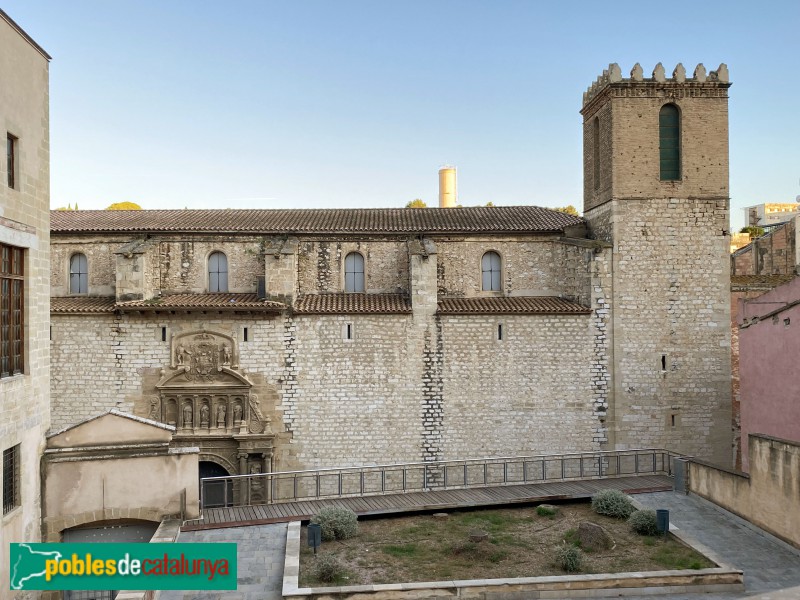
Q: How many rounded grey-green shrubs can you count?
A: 5